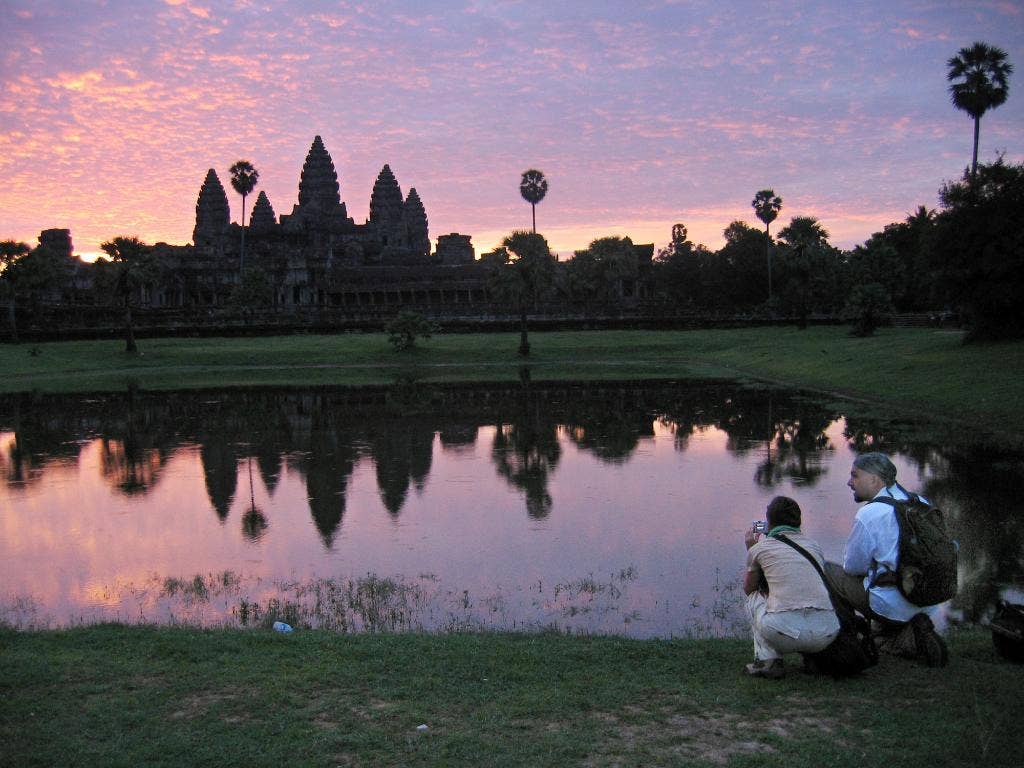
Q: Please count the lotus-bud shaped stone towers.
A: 5